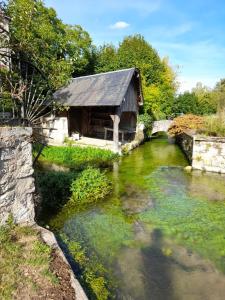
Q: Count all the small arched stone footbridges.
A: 1